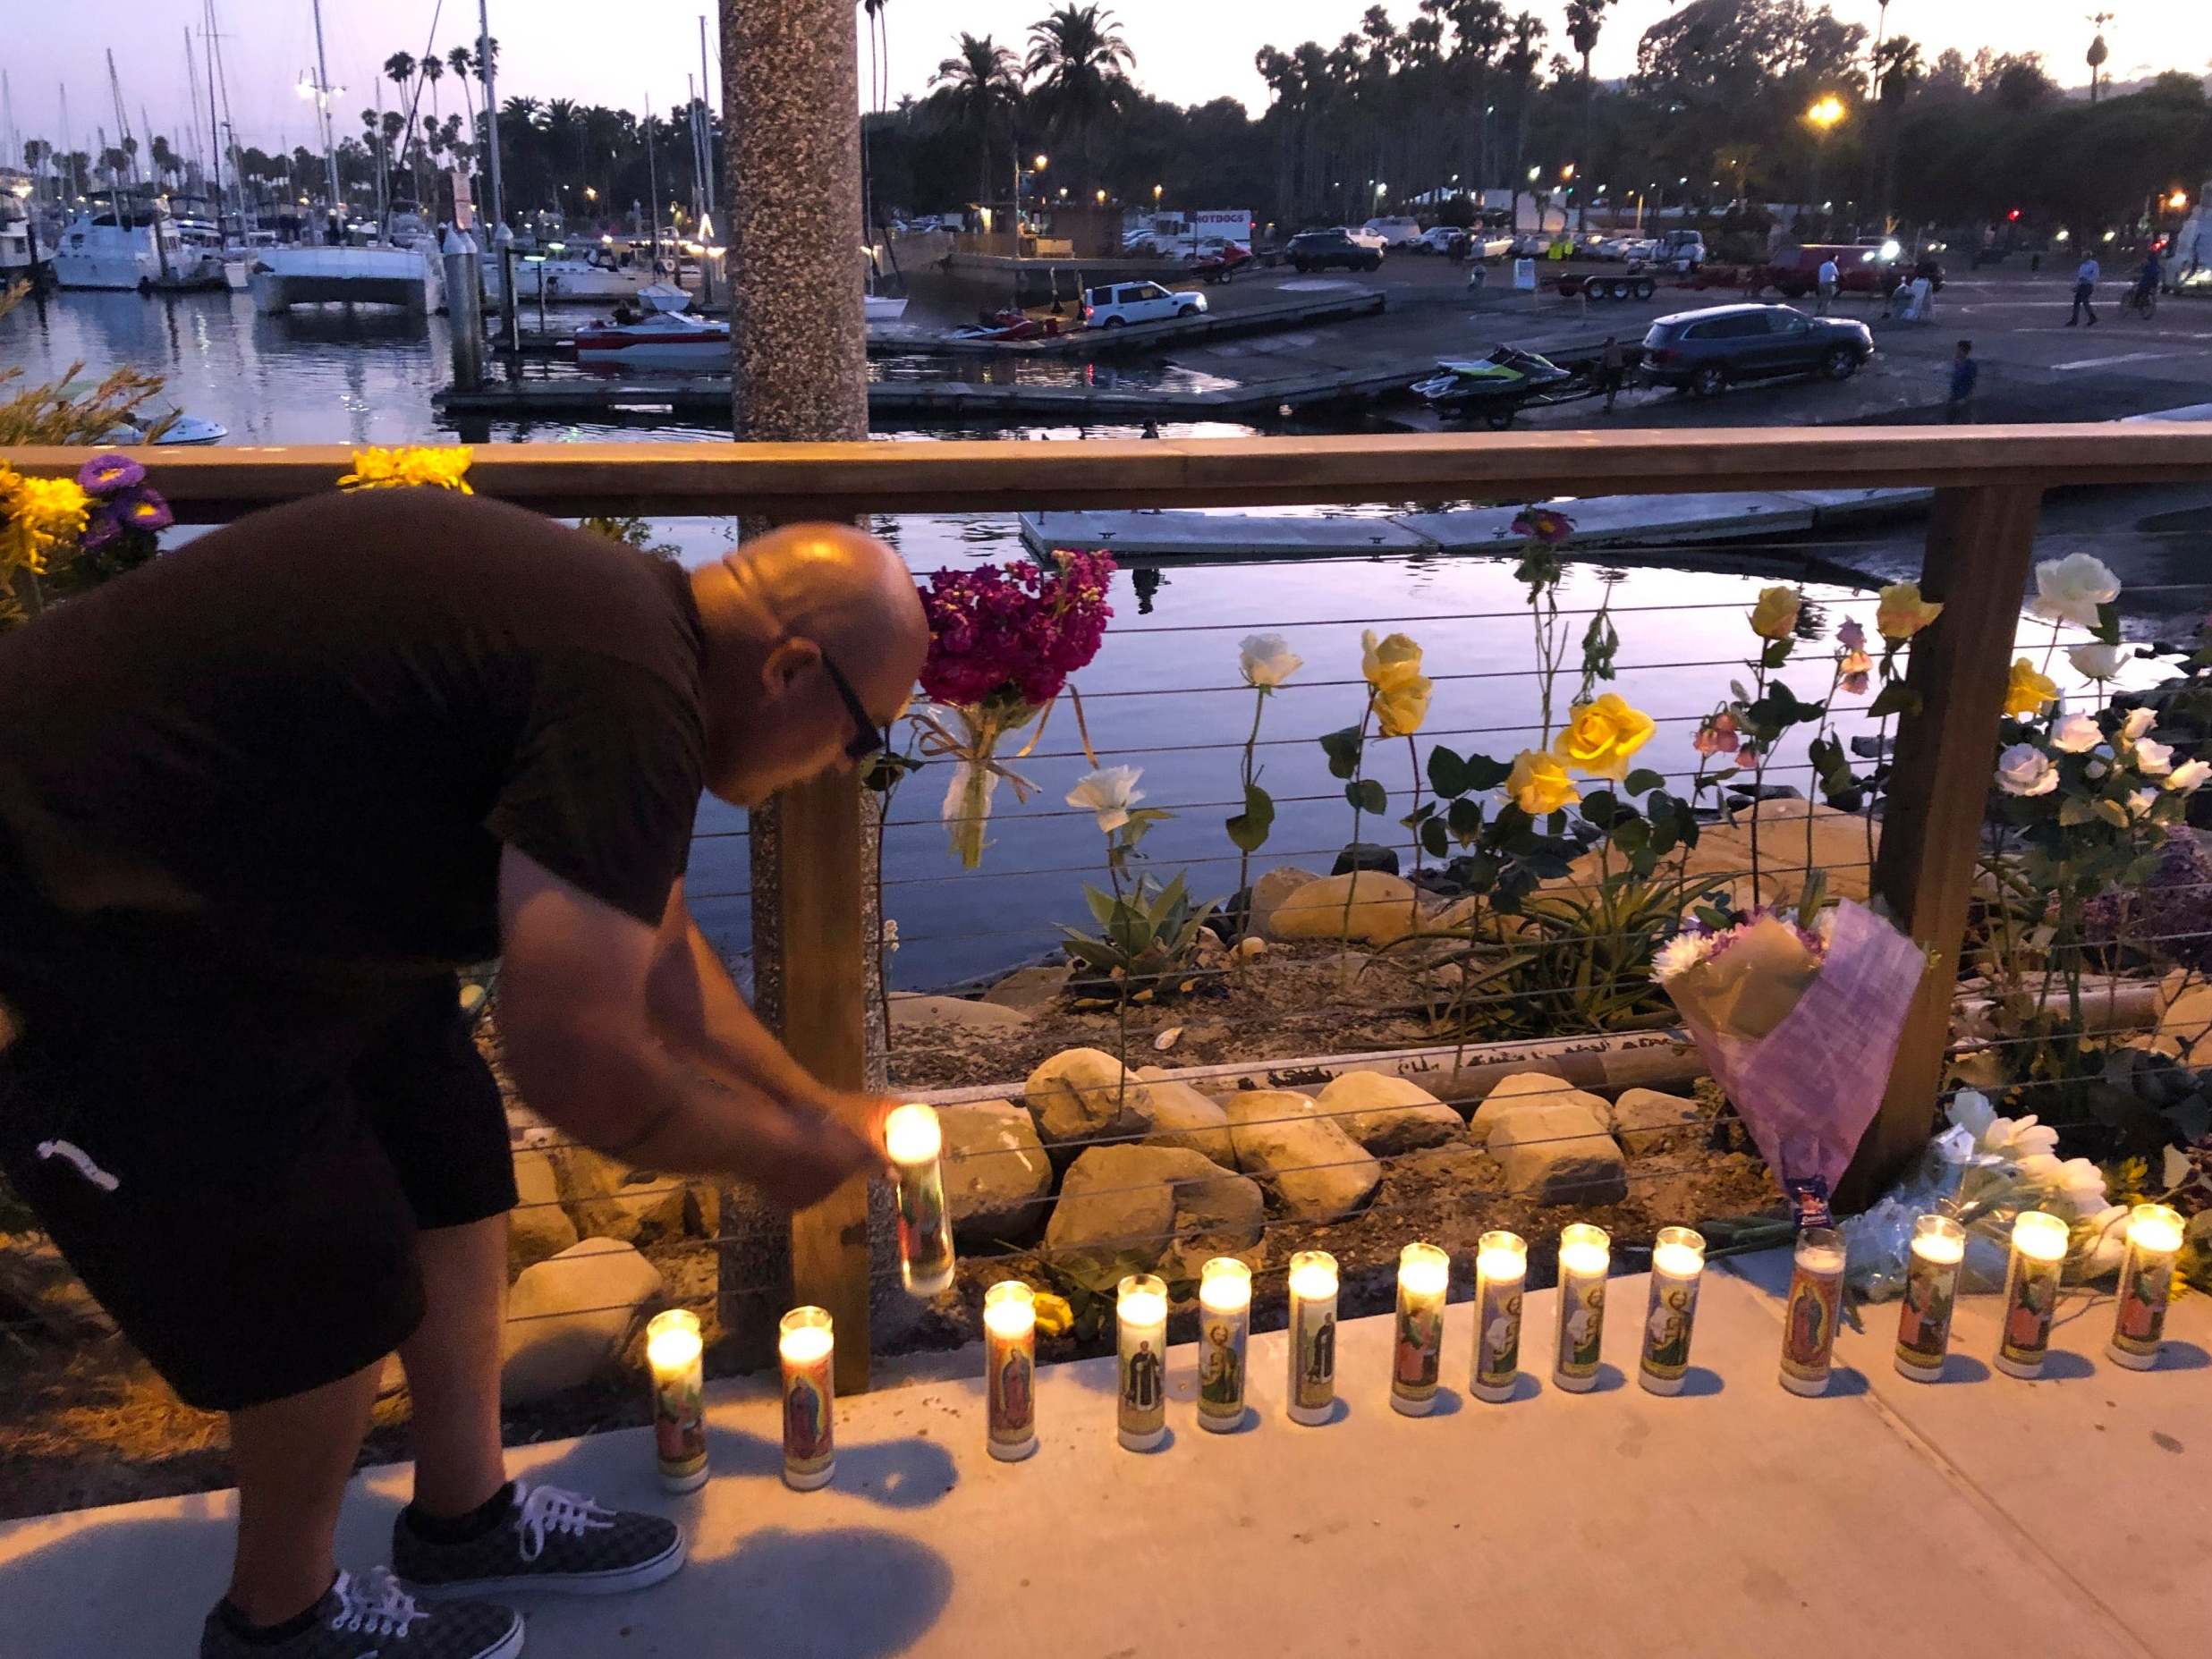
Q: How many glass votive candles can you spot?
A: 15